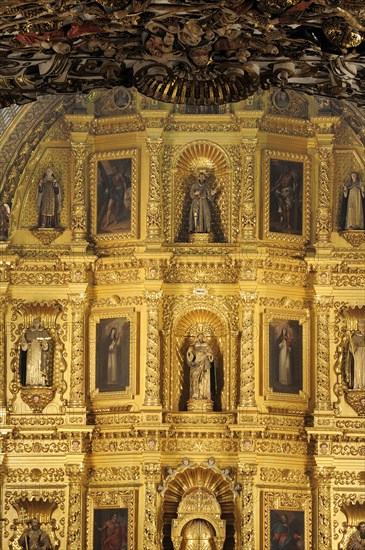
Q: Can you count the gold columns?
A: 12